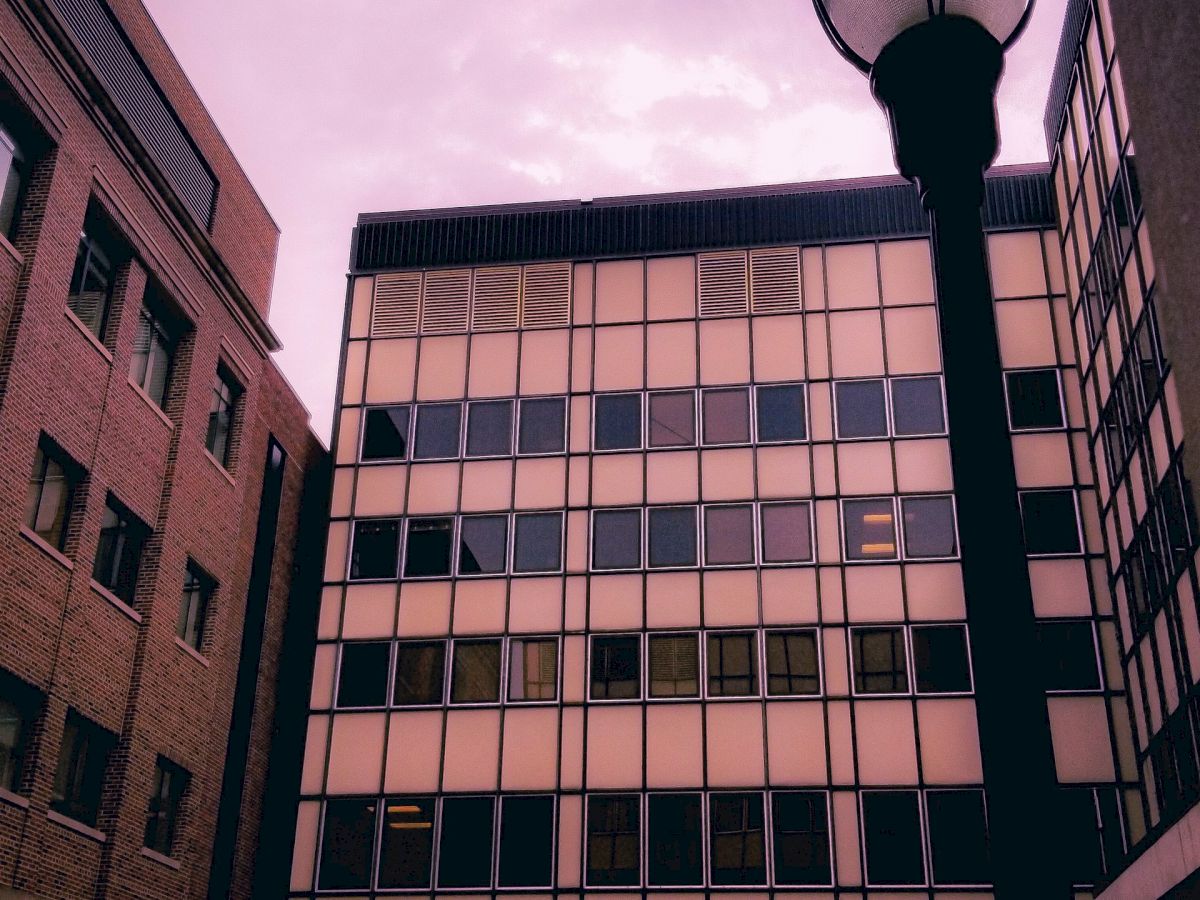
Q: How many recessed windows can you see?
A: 10